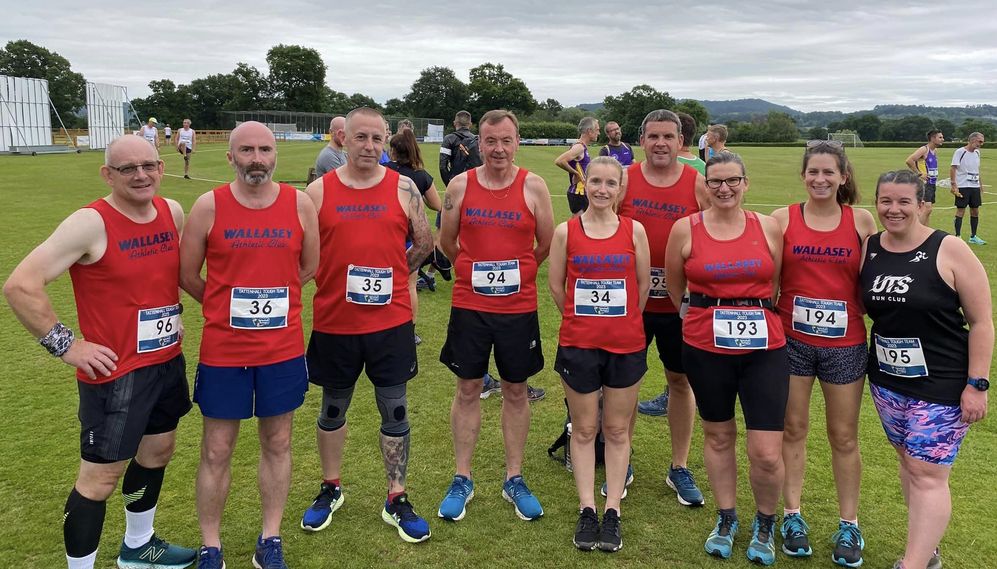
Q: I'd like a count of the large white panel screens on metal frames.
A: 2